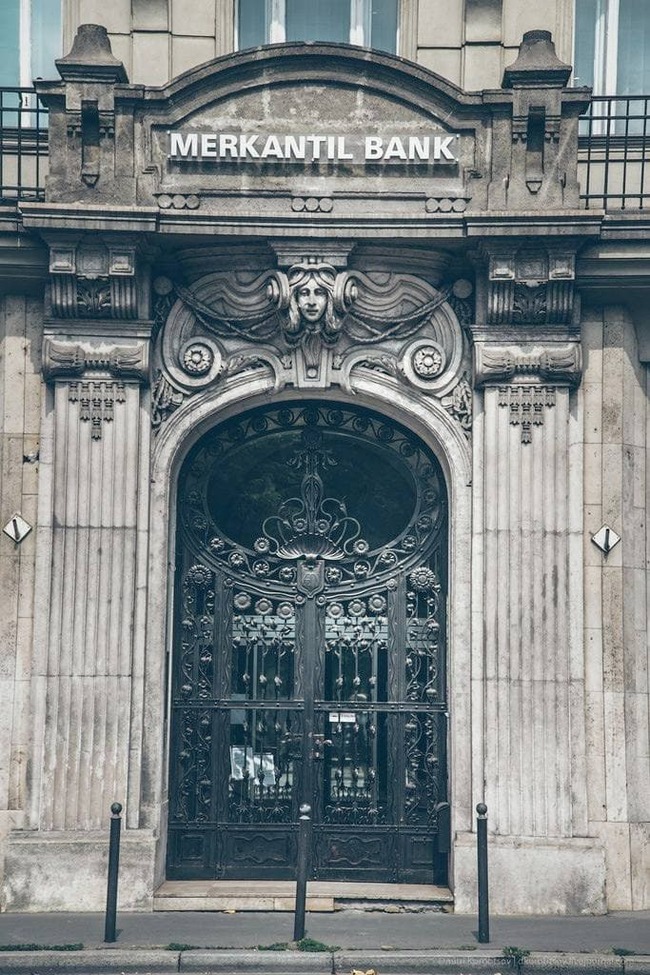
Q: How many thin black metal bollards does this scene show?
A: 3